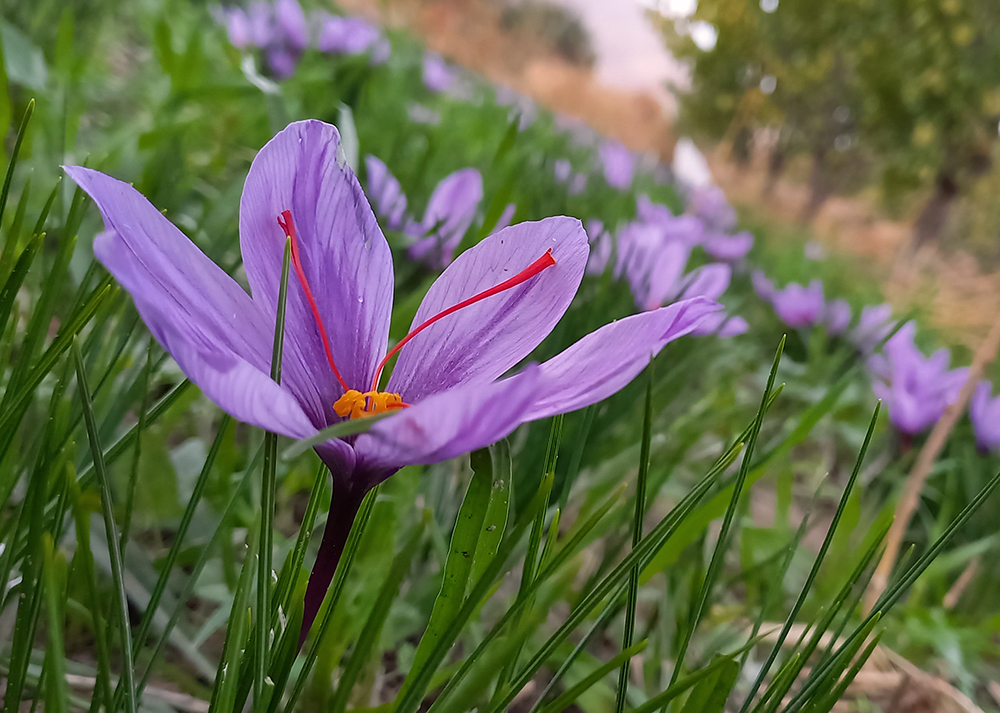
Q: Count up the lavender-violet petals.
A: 6